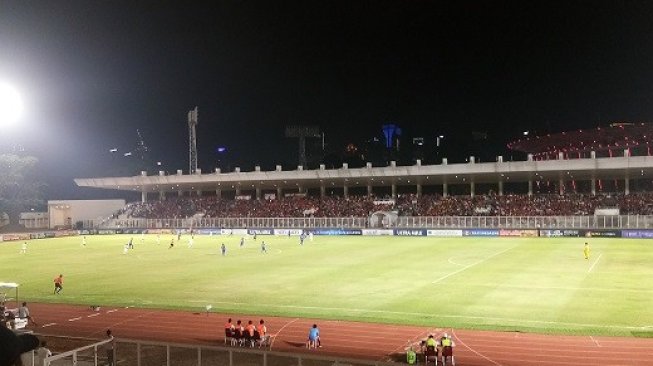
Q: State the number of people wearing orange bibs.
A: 4